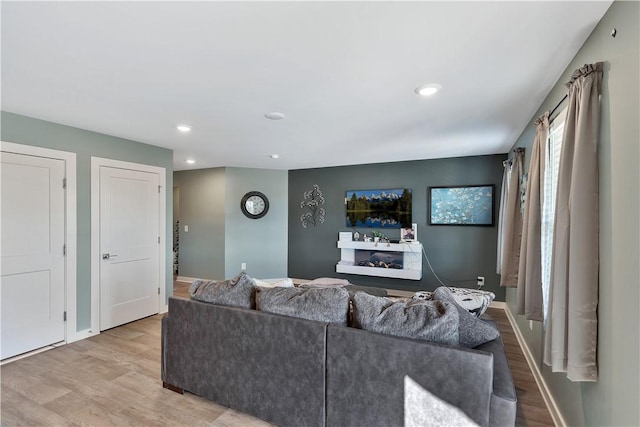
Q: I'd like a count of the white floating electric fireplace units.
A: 1